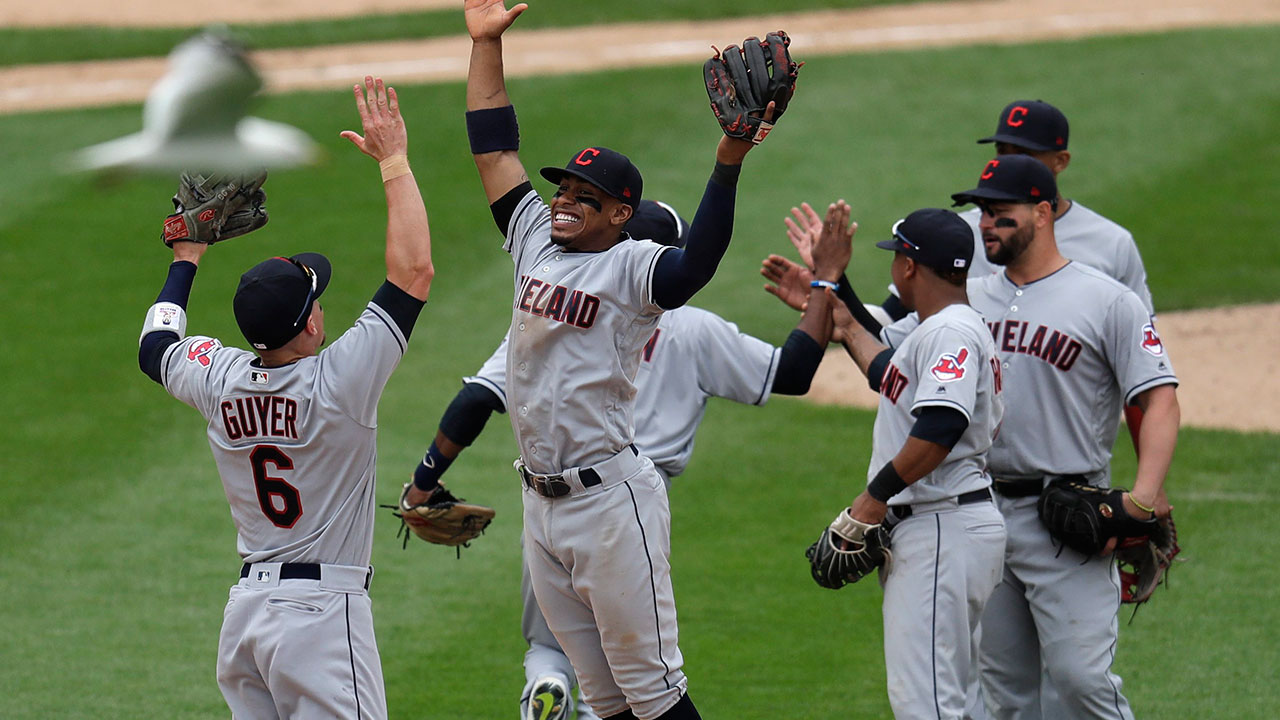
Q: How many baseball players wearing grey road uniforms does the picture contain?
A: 6